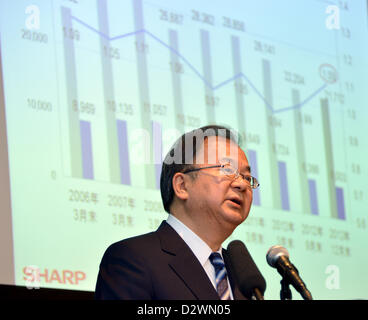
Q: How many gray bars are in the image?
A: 9